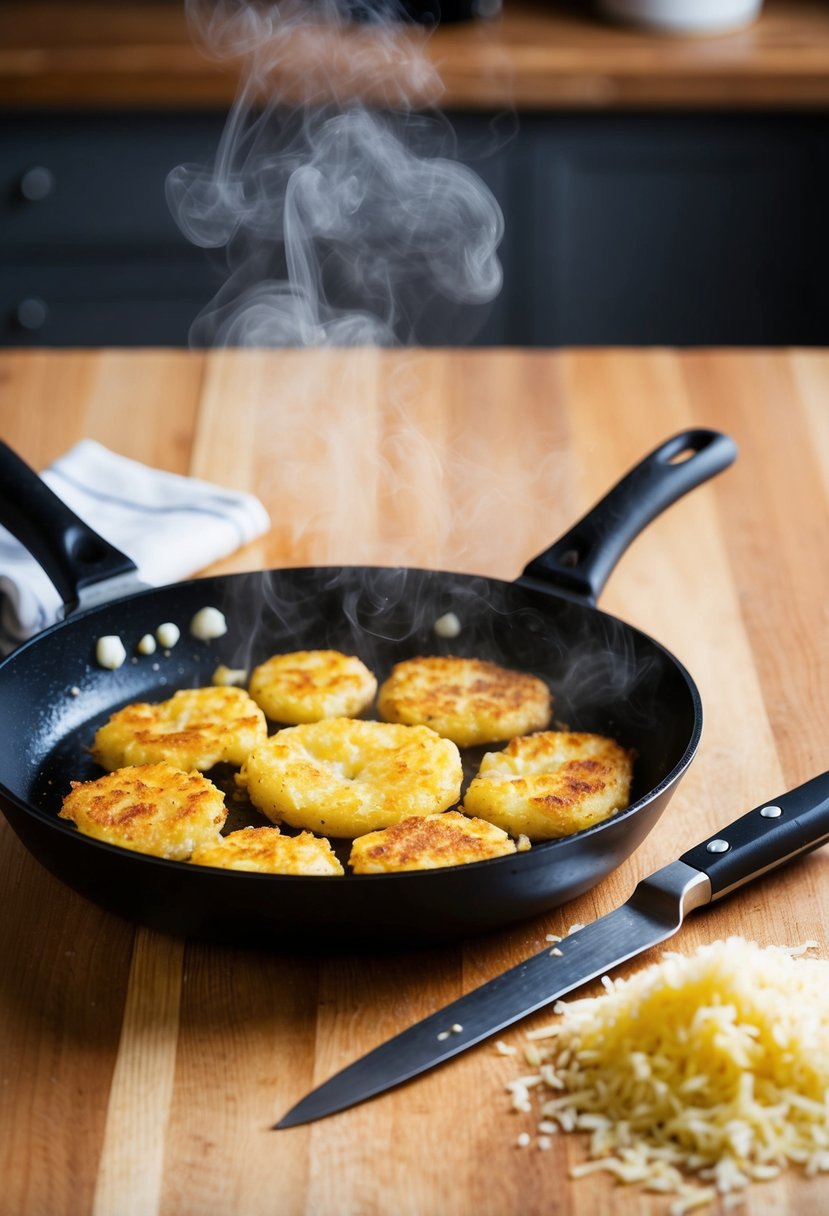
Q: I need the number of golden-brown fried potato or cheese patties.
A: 8